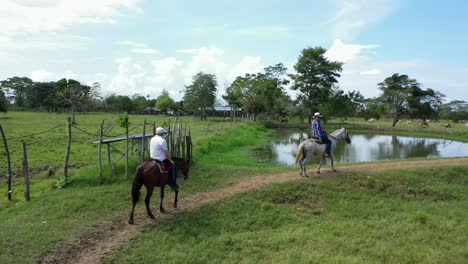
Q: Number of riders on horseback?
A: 2